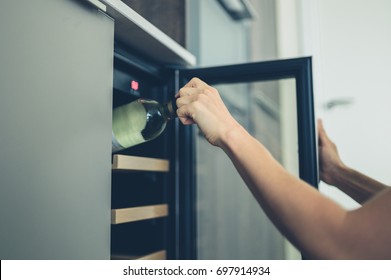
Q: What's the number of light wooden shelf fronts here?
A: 3